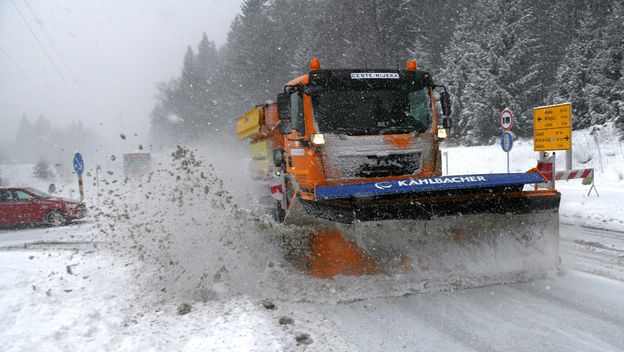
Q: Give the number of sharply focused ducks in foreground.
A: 0